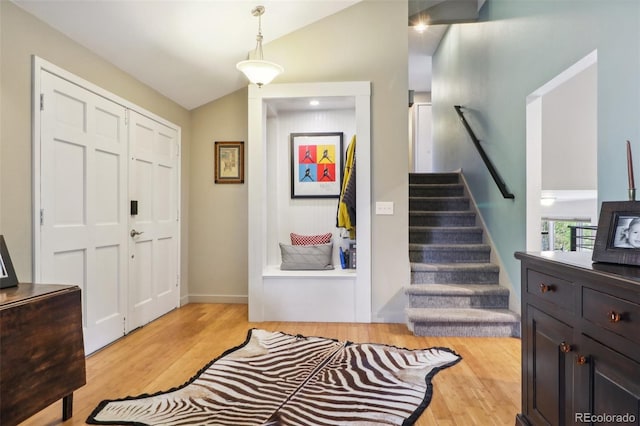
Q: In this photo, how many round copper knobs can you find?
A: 4